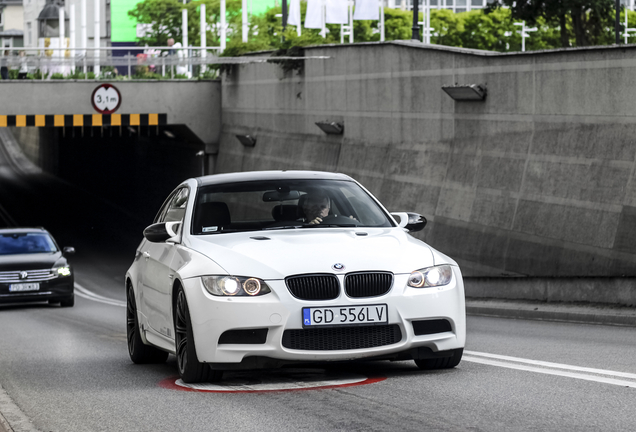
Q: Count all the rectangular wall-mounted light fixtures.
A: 3